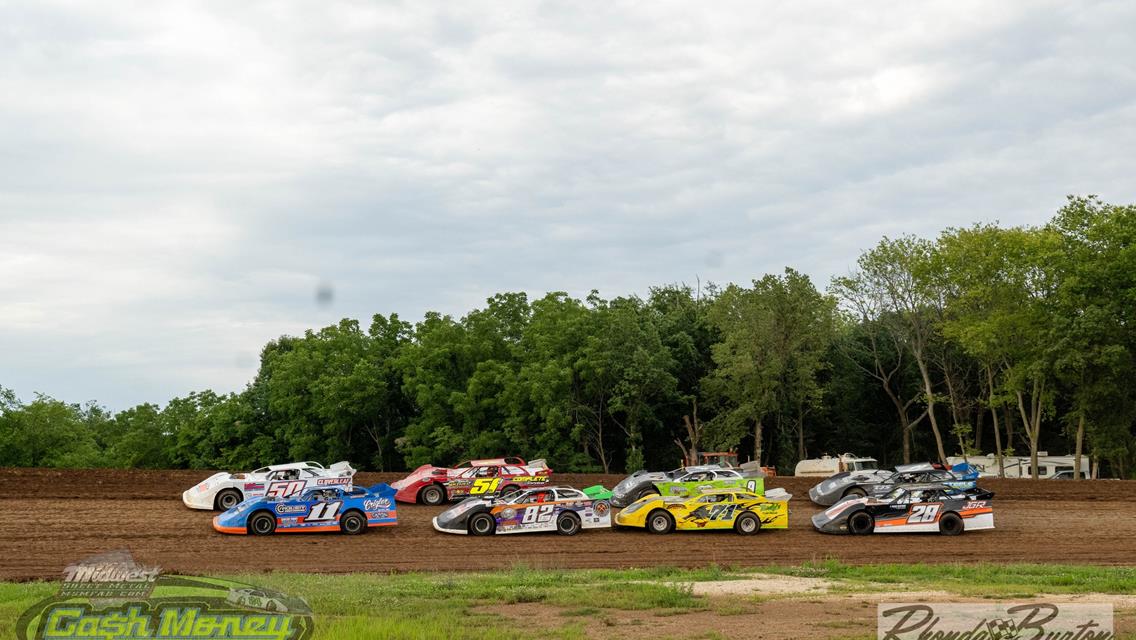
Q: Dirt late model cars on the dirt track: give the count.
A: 8